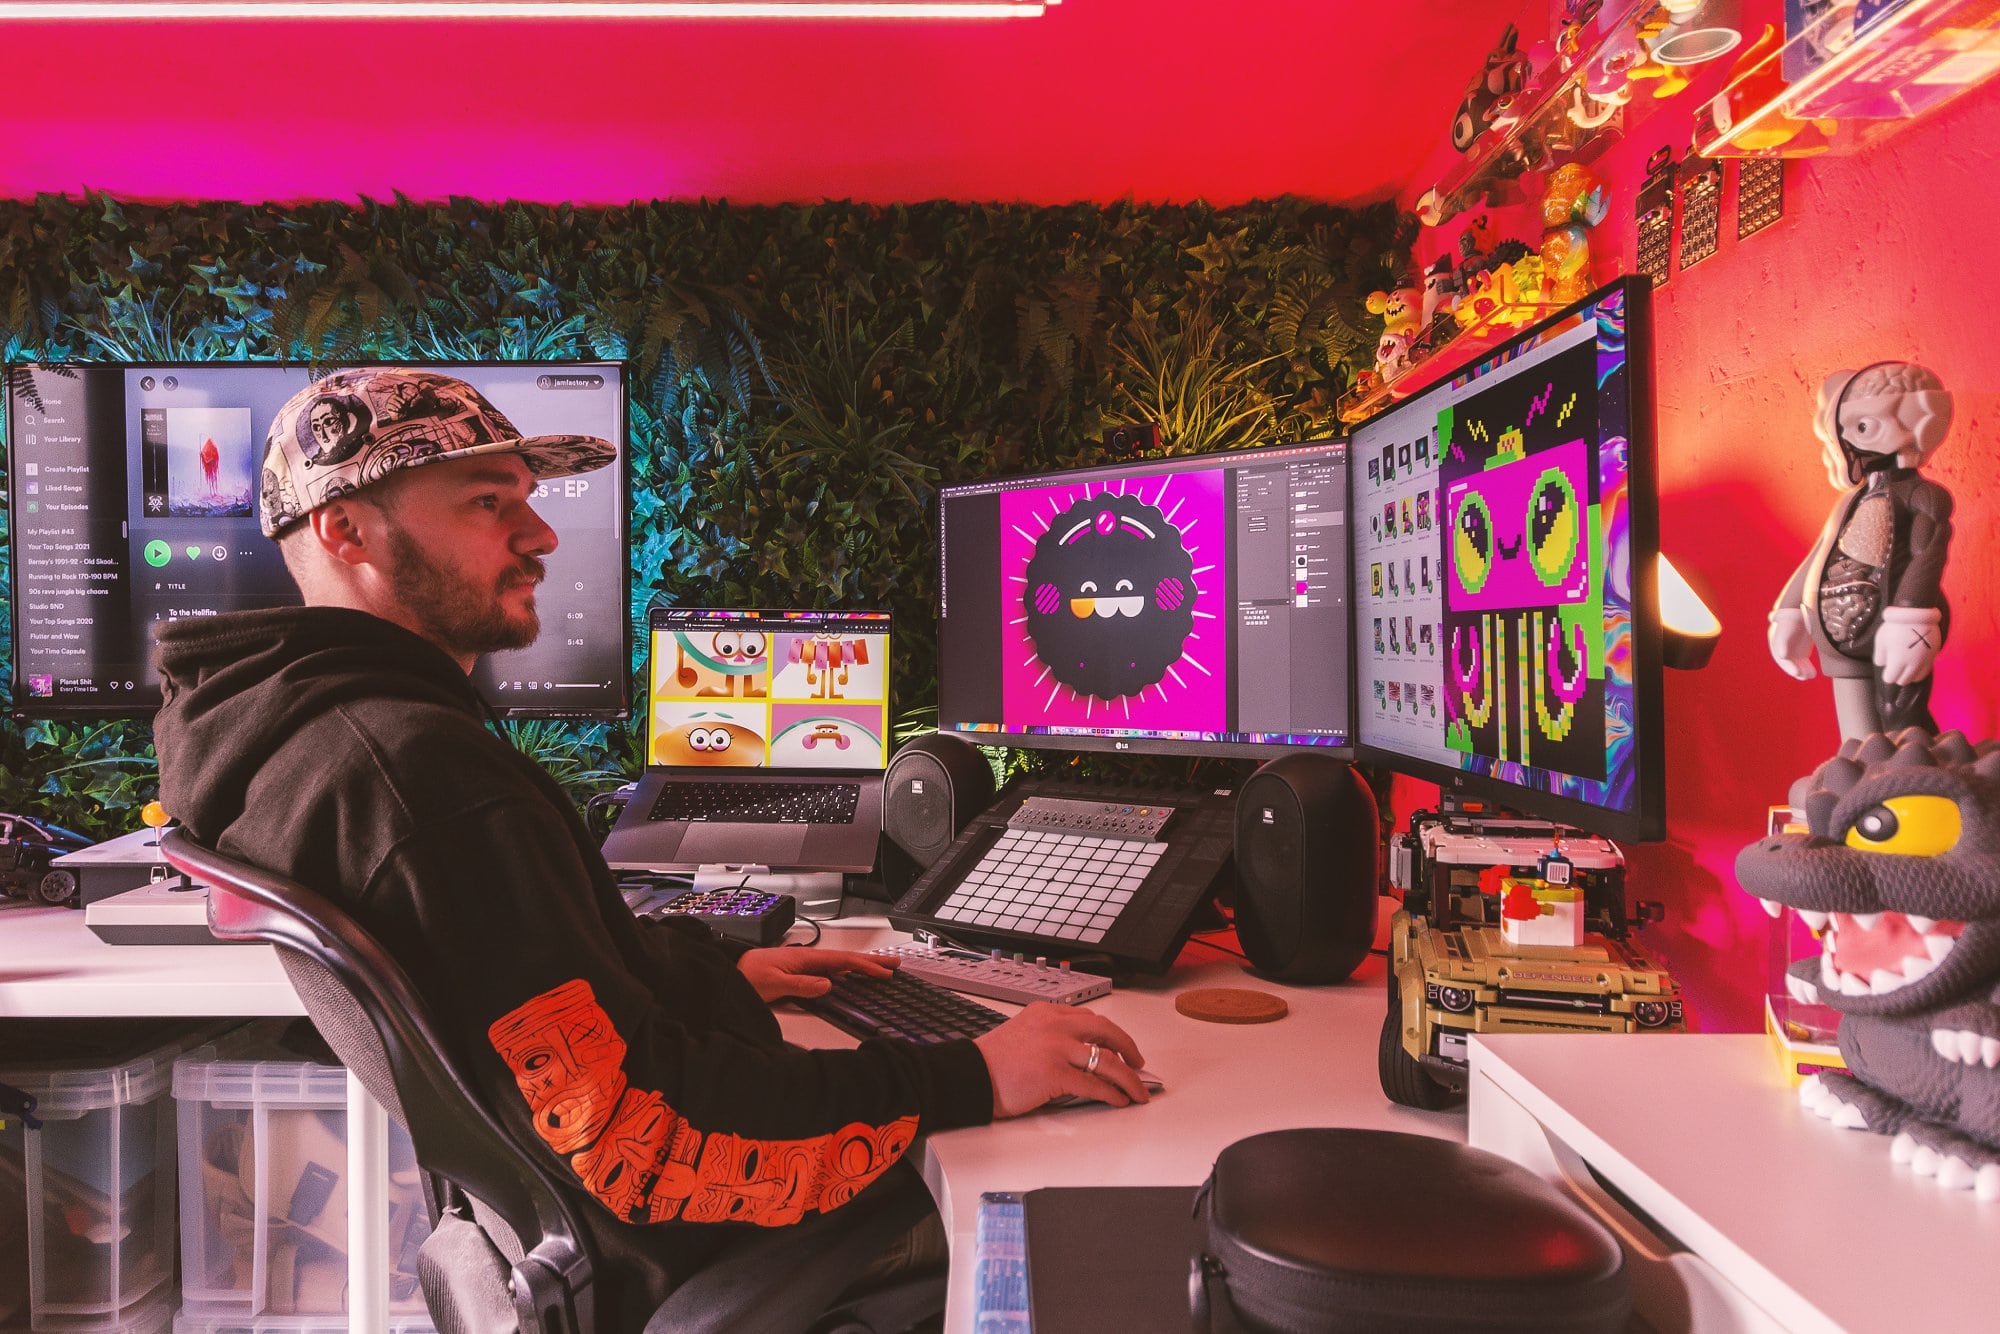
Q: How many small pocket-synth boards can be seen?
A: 3